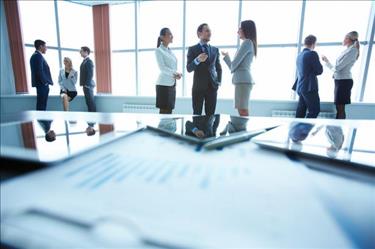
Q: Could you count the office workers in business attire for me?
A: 8